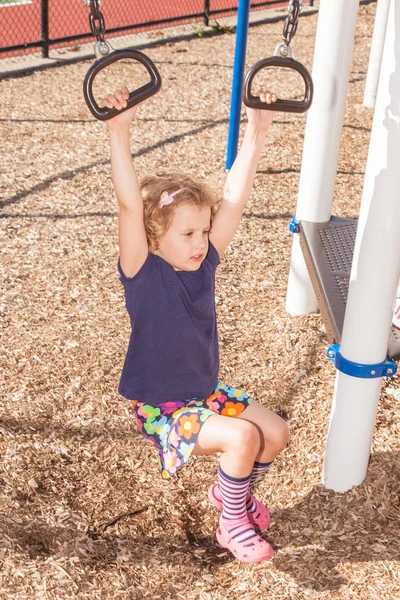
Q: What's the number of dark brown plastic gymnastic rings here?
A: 2